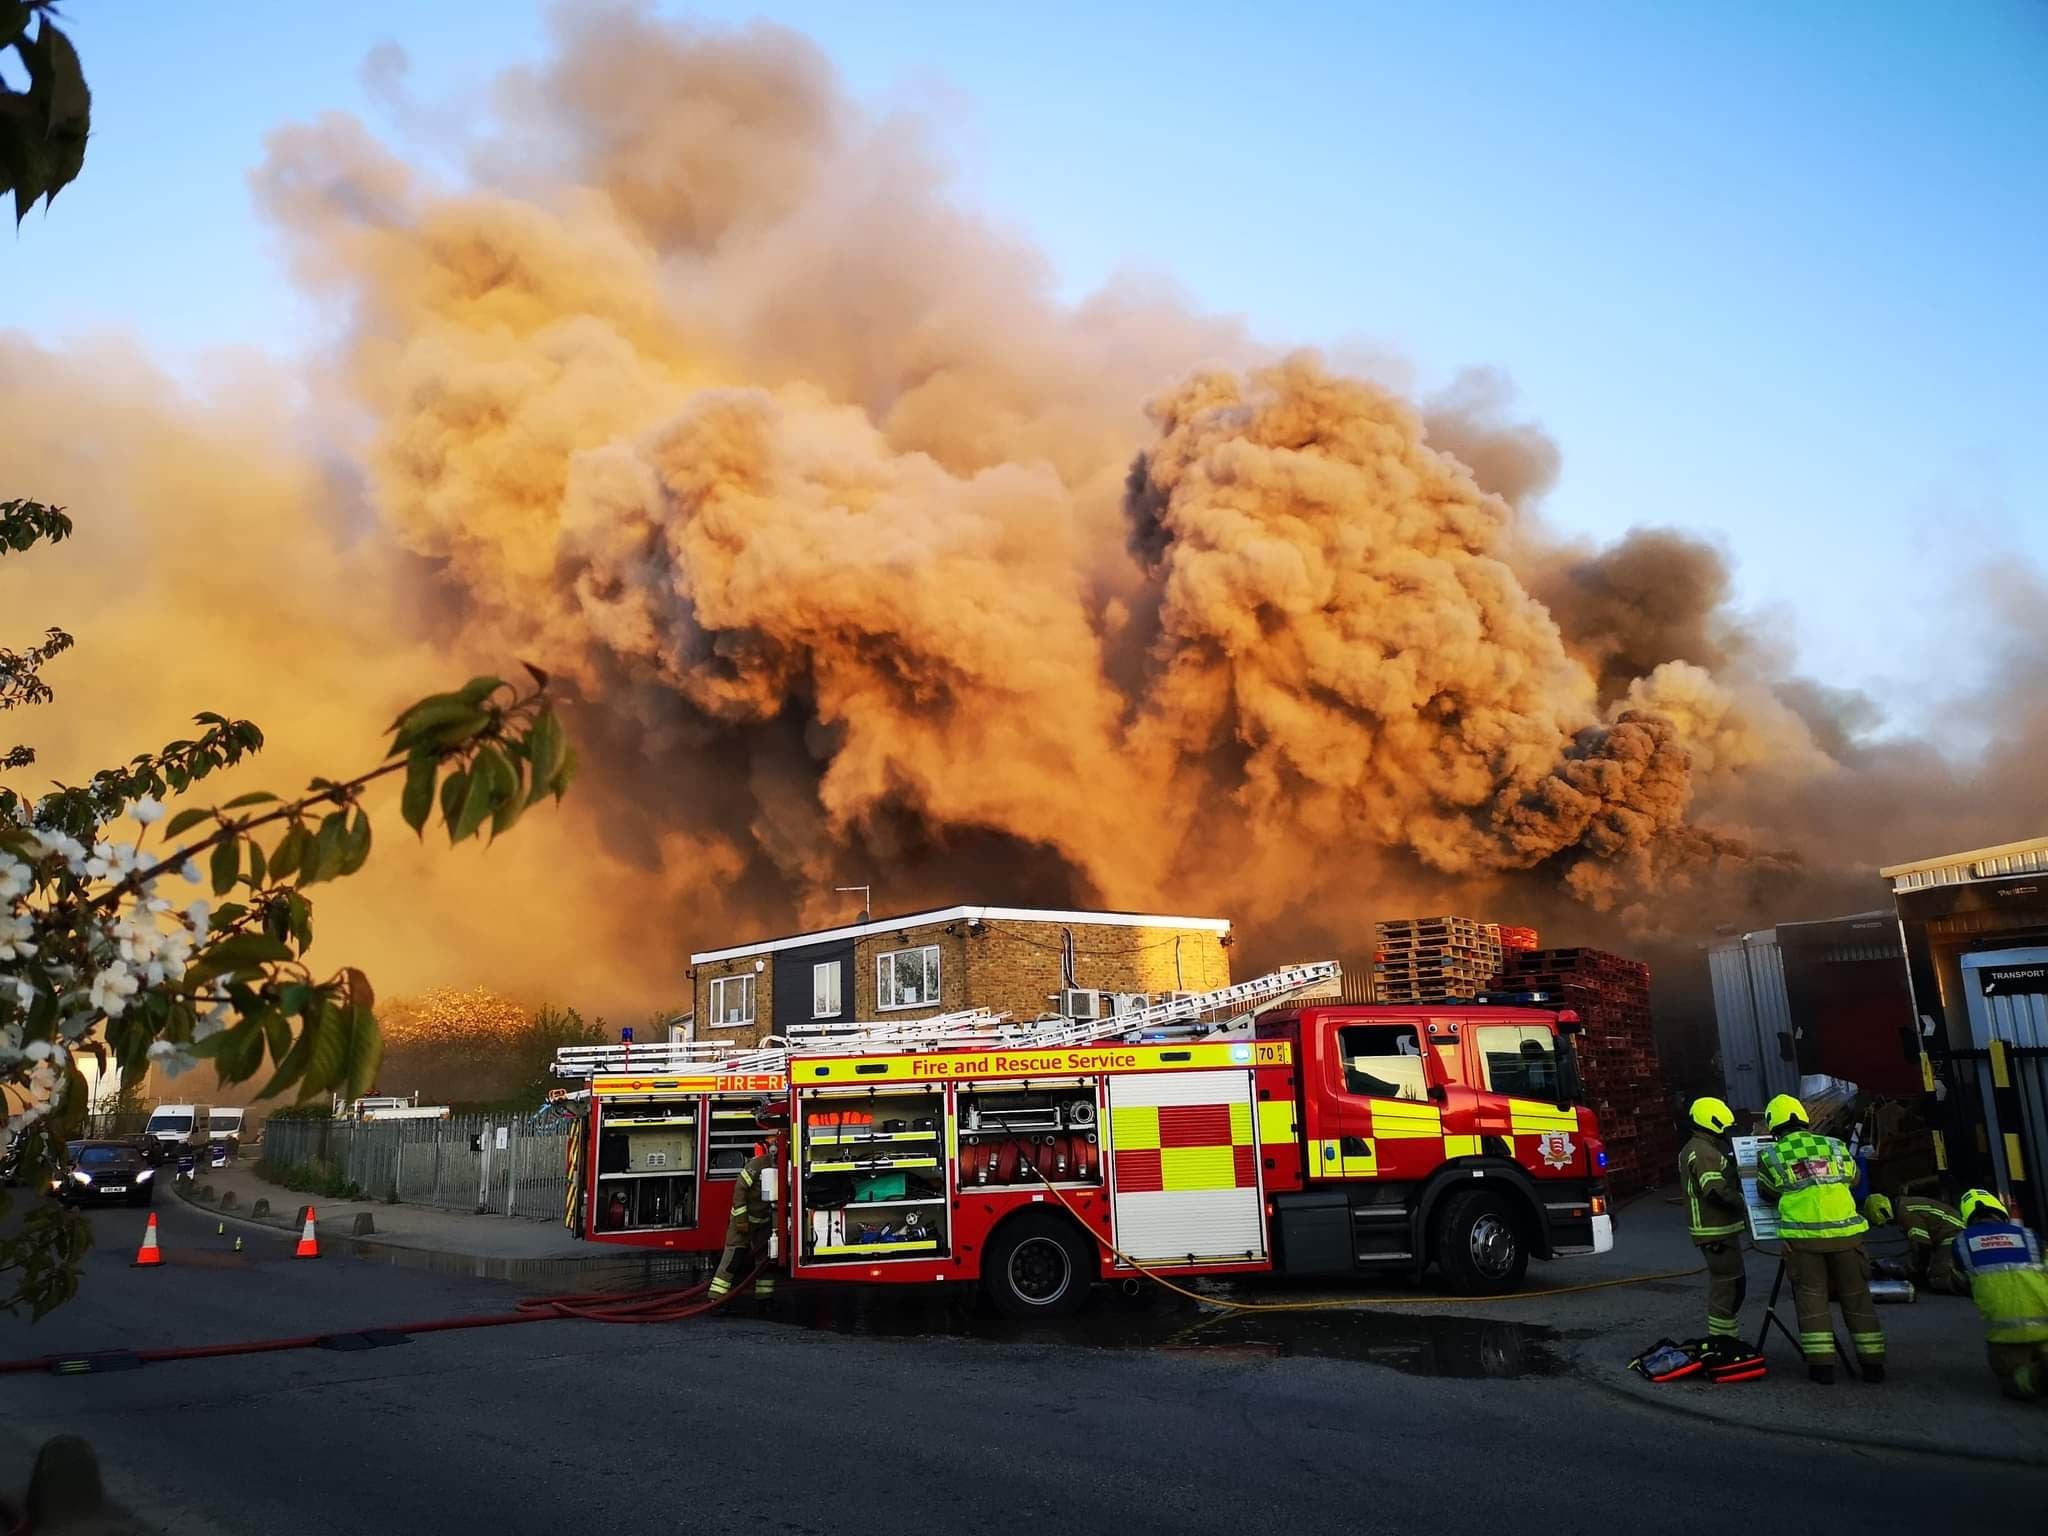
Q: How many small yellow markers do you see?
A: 2